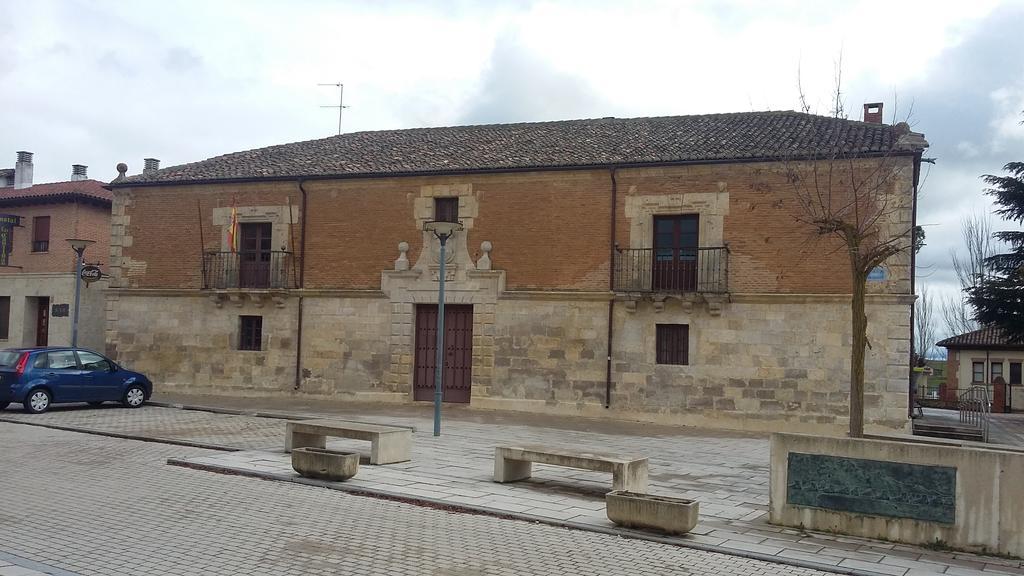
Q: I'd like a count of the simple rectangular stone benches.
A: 2